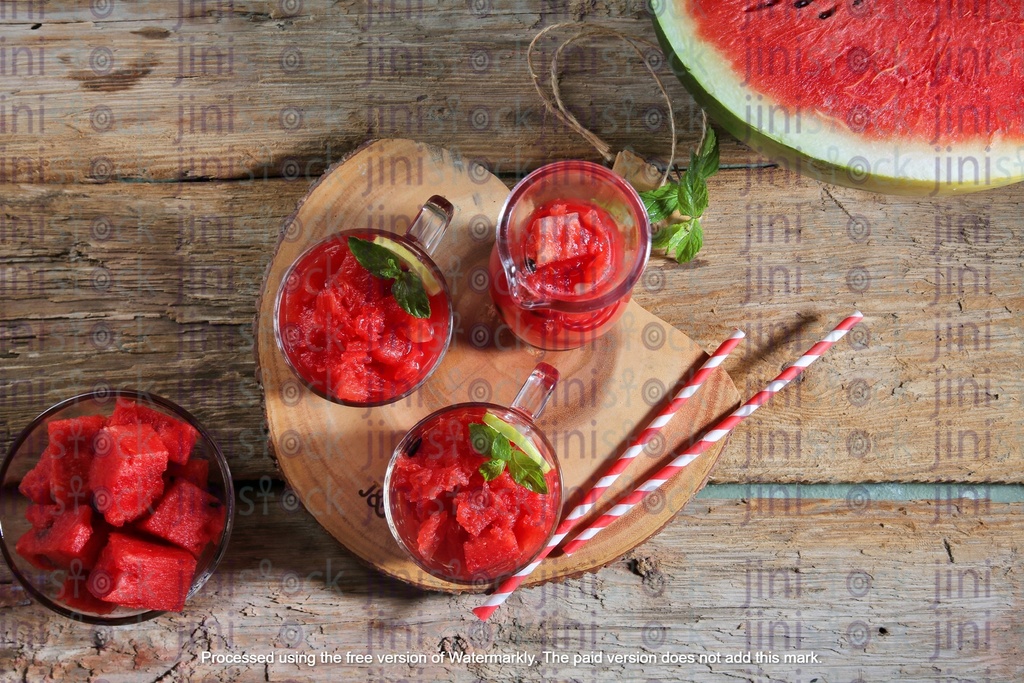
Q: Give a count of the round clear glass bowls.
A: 1